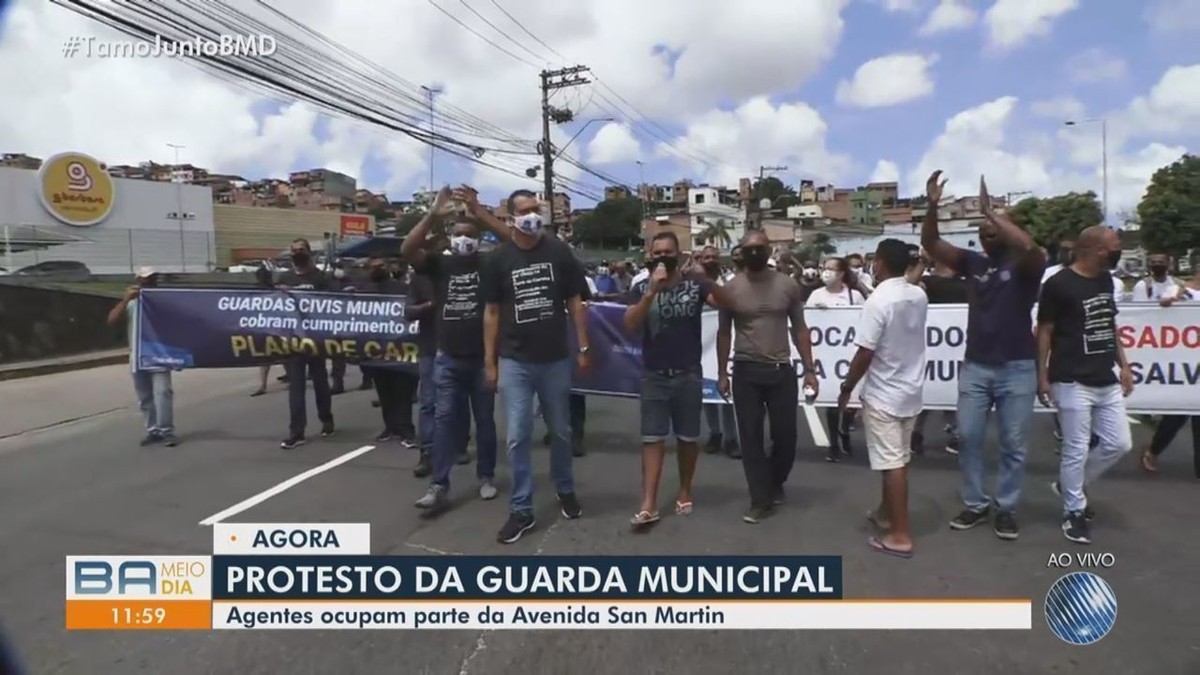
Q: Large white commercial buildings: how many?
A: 1